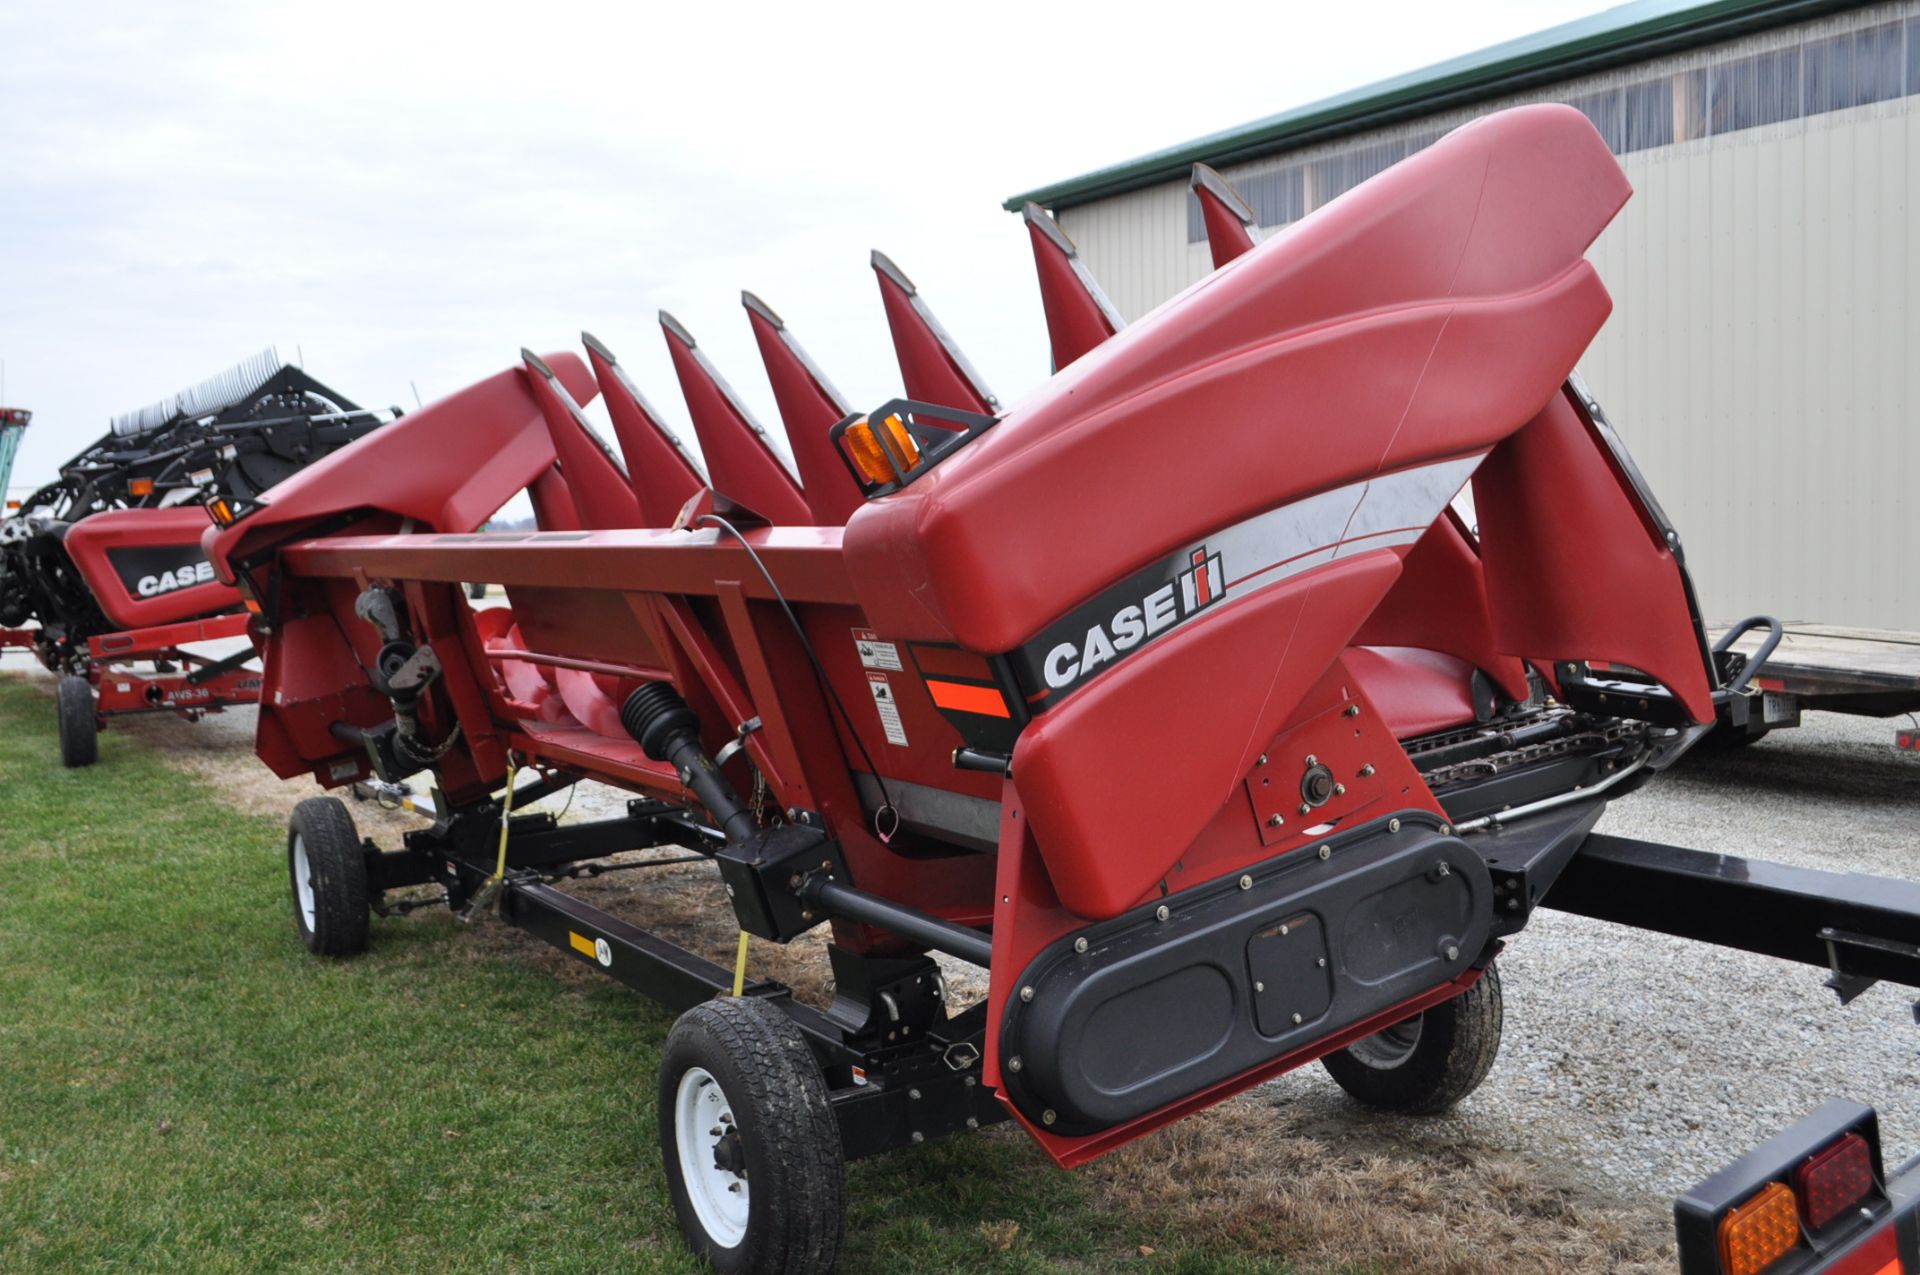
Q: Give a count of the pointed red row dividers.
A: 7